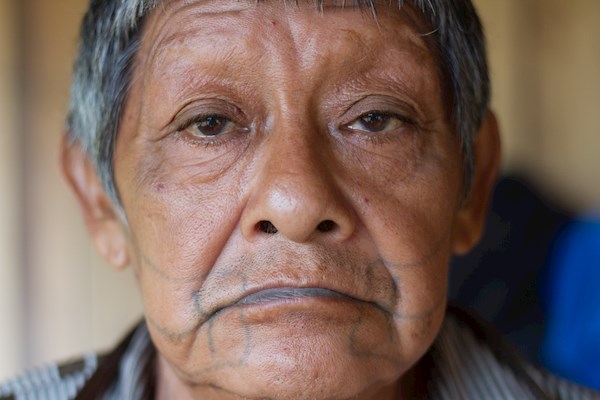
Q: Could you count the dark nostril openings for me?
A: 2